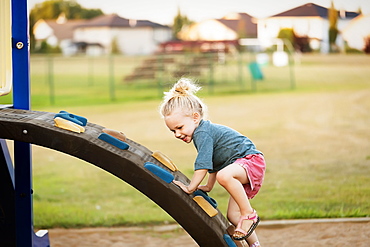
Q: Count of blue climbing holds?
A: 5